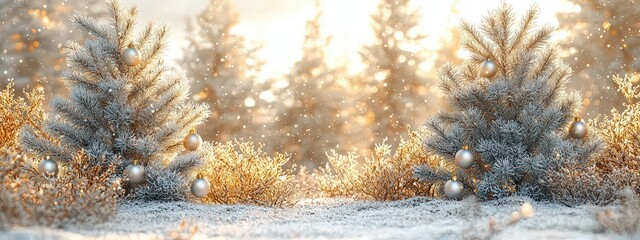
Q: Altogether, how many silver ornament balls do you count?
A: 9